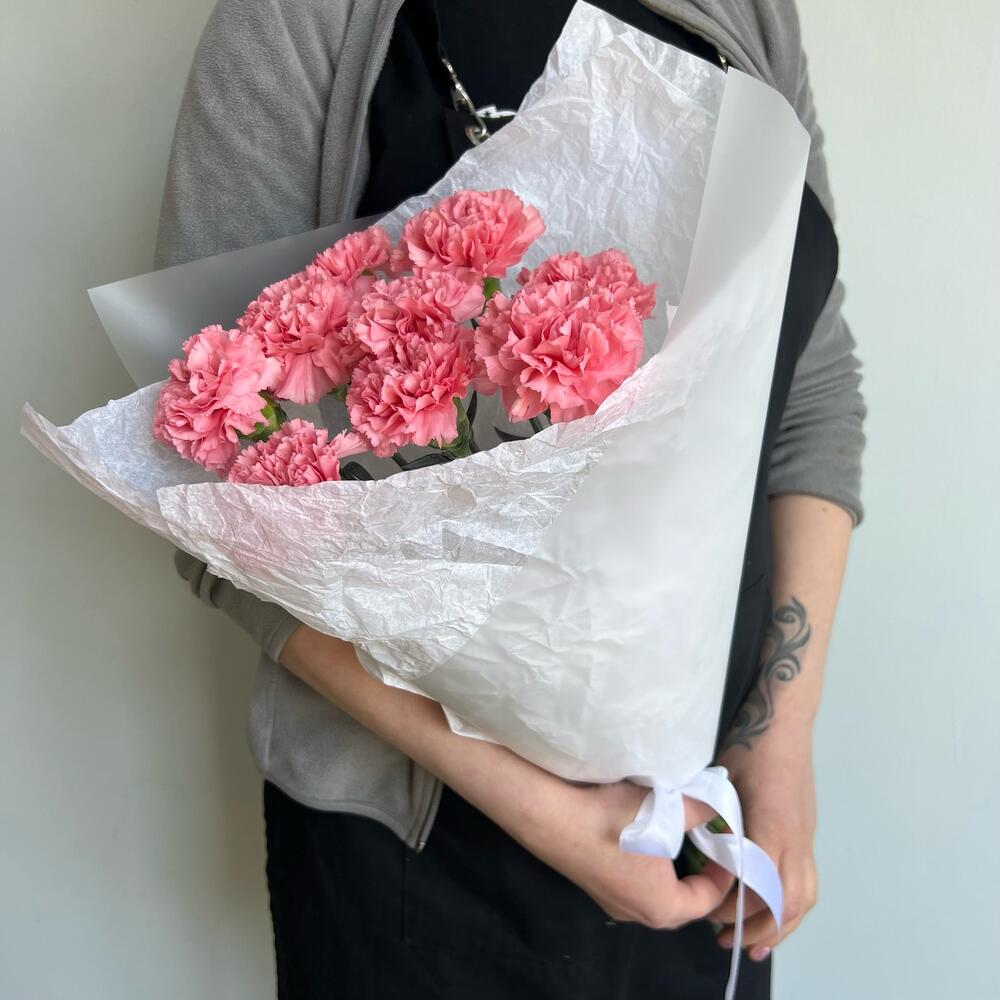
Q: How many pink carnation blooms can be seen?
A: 9